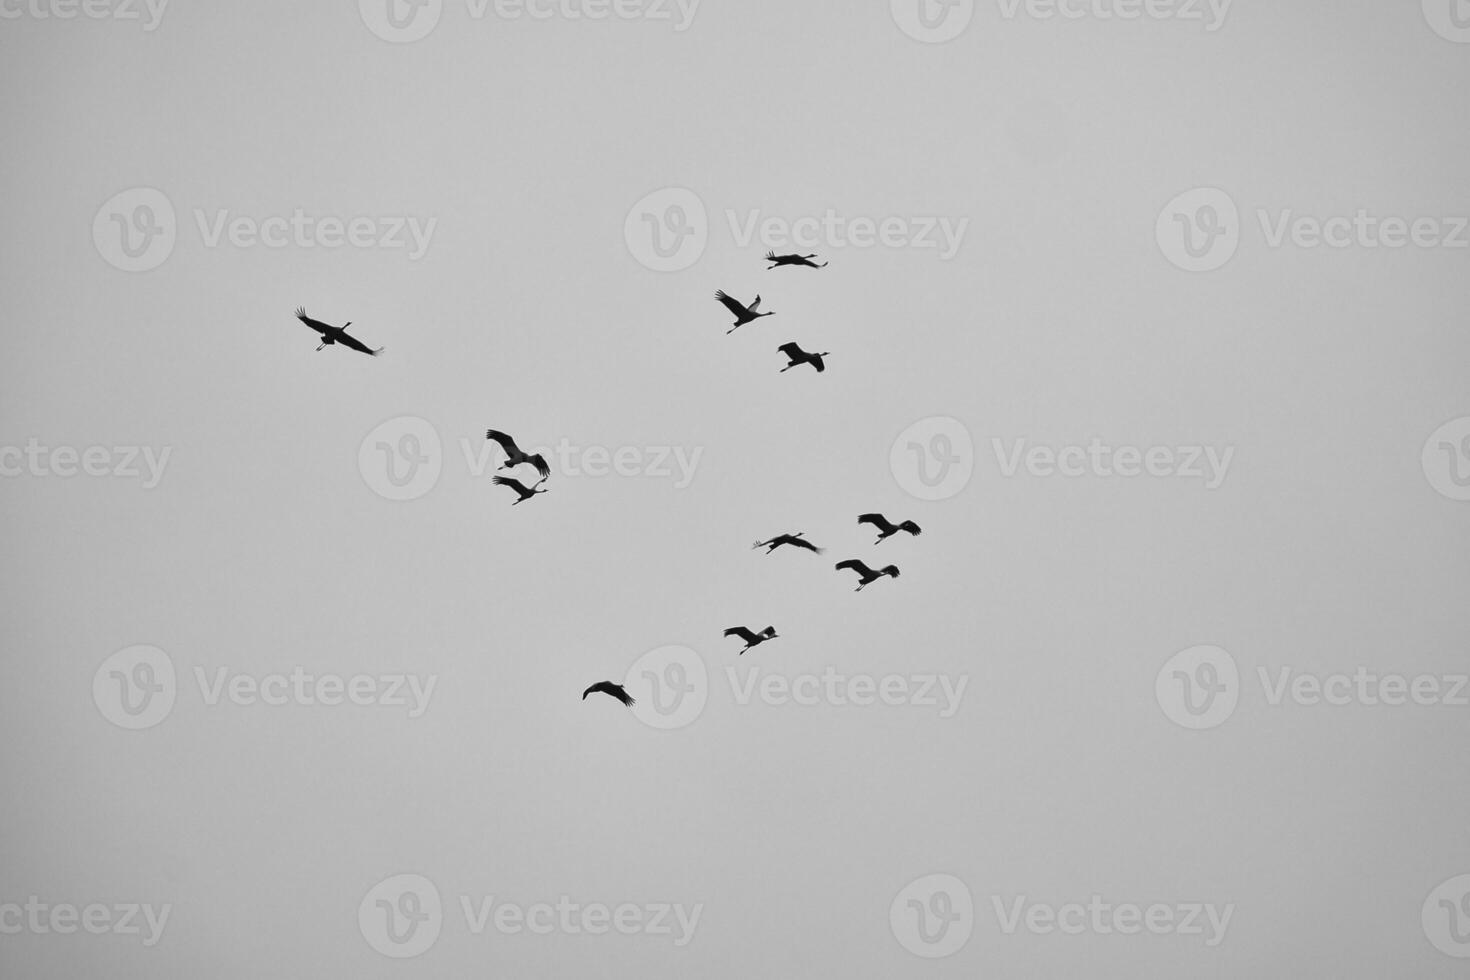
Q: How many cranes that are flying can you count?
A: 11